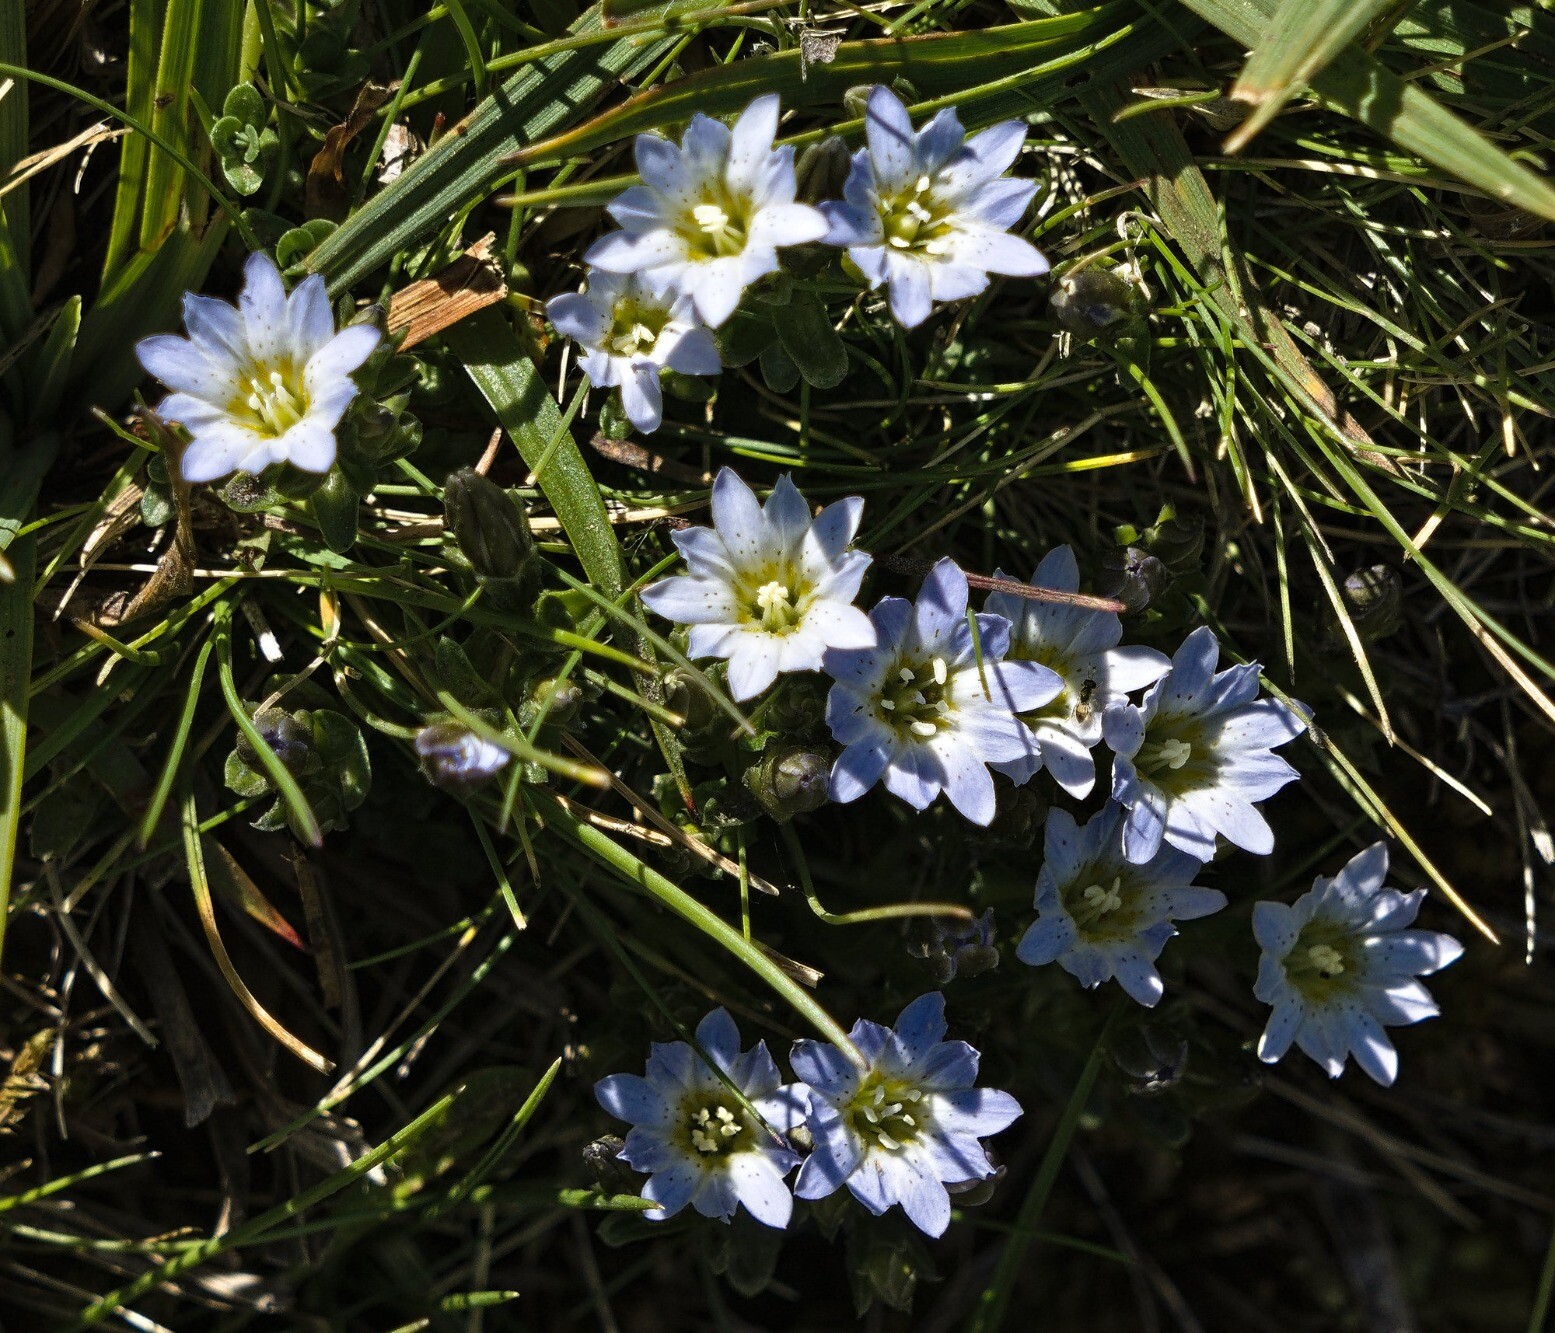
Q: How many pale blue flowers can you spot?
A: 12